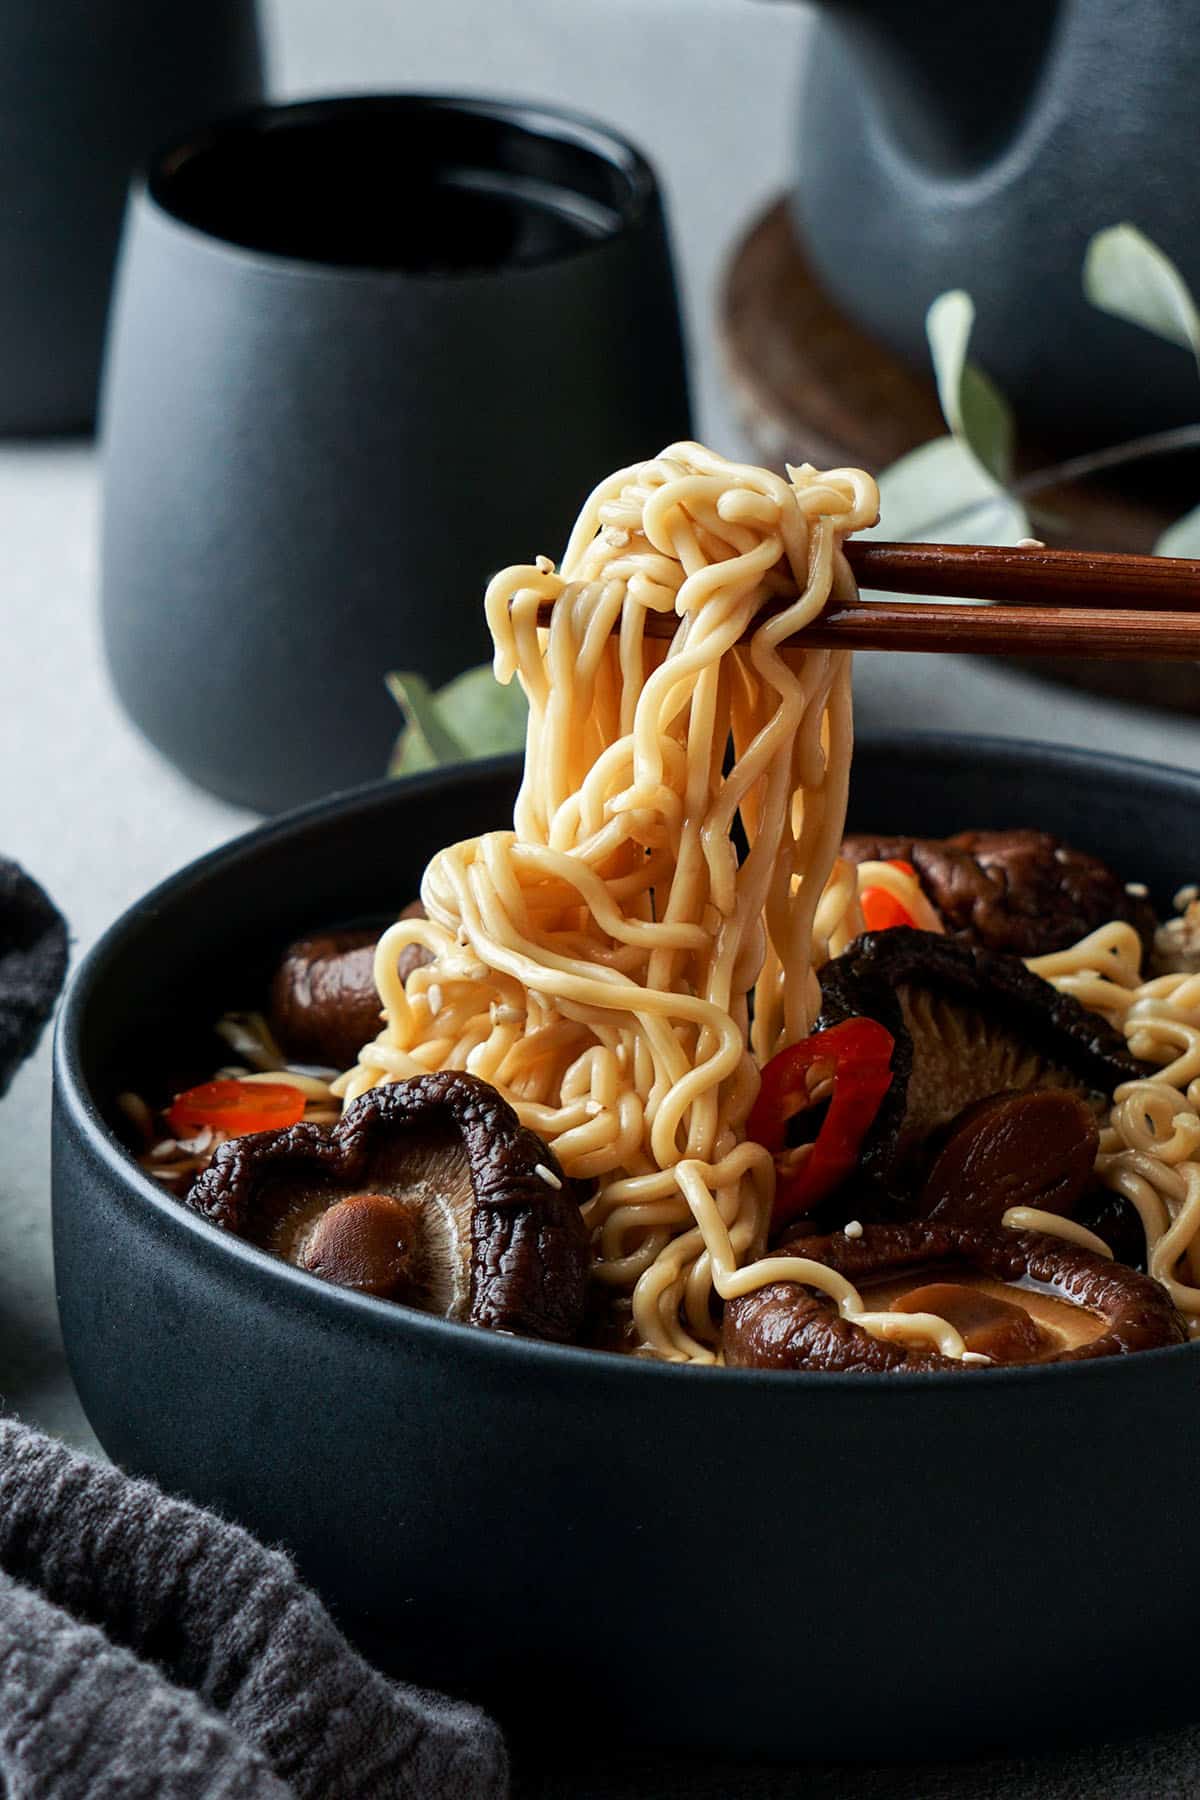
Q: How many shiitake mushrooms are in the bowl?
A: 5